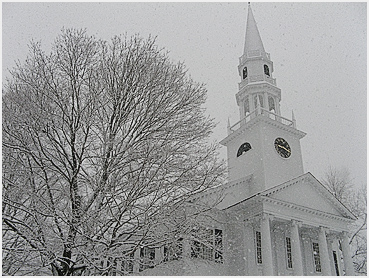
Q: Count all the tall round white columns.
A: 4